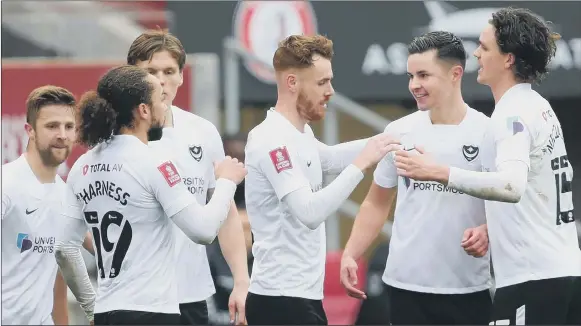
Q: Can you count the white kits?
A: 6